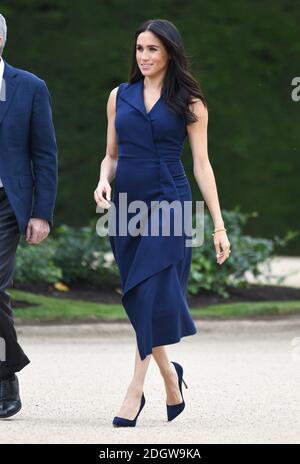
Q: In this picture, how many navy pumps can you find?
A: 2